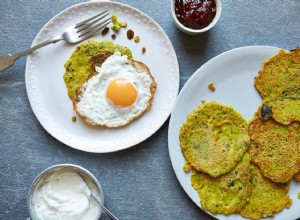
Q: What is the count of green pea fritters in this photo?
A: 6